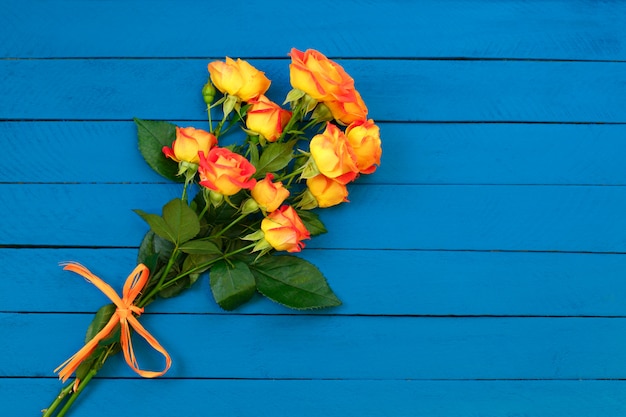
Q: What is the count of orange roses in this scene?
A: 11